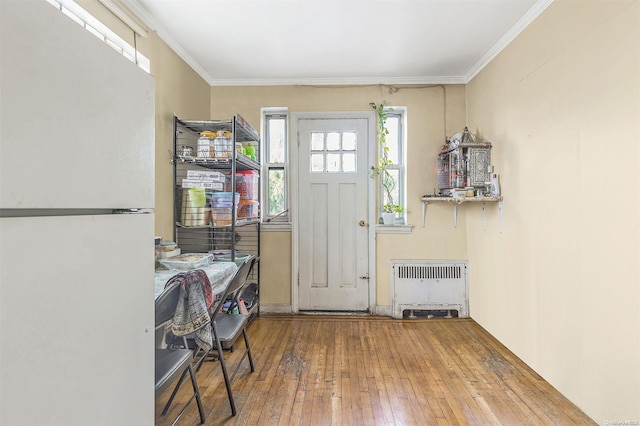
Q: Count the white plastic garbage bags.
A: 0